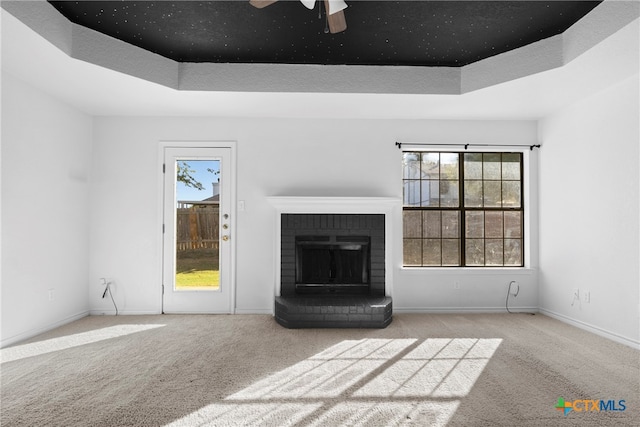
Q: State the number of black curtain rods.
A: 1